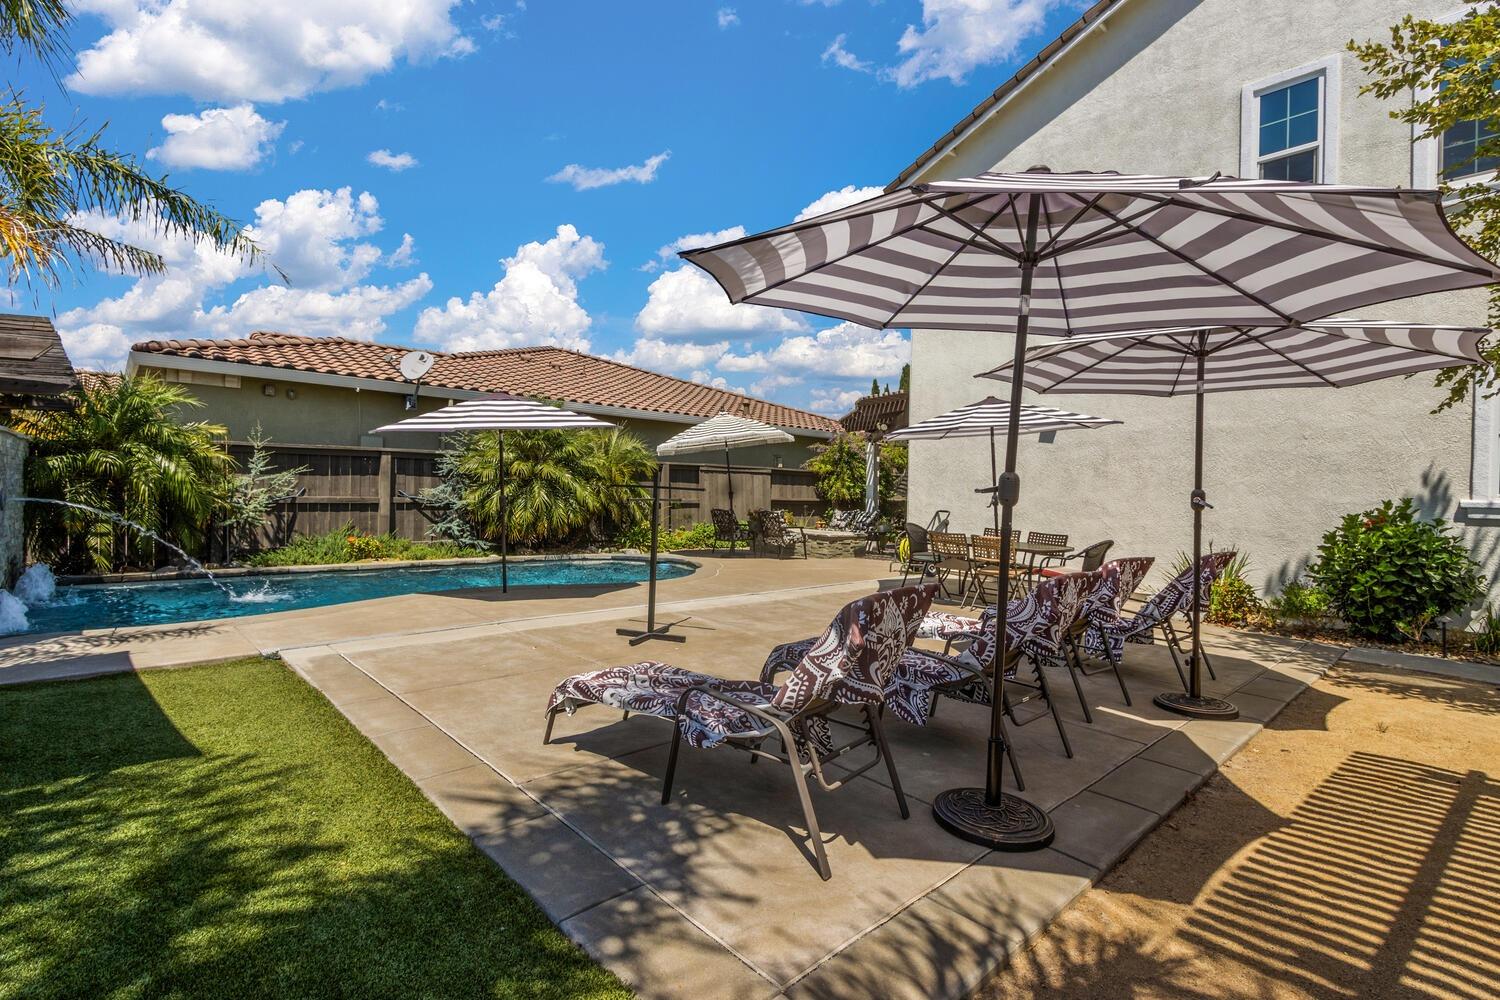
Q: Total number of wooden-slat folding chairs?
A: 4